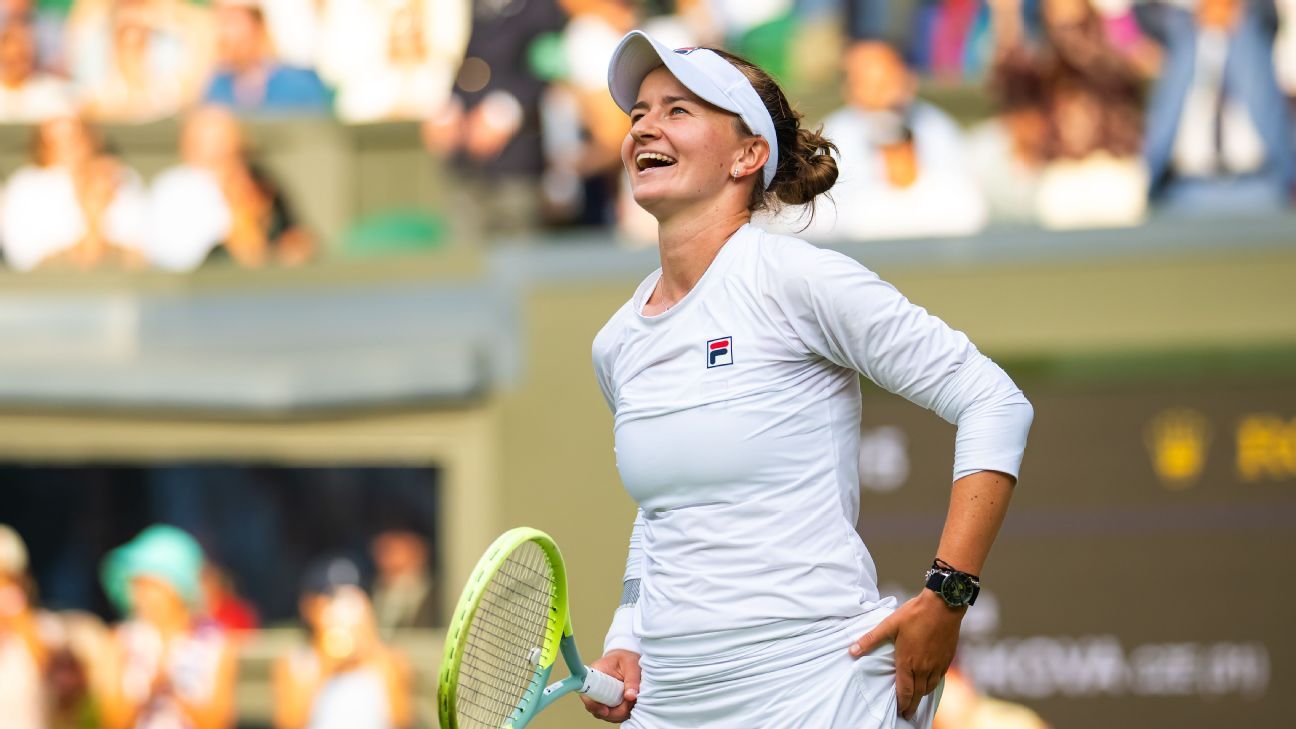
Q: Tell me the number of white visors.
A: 1